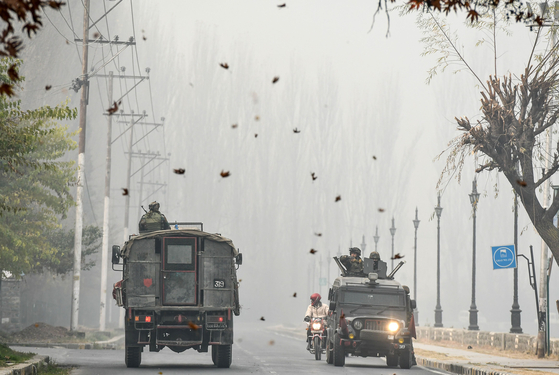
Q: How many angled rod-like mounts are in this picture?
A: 2